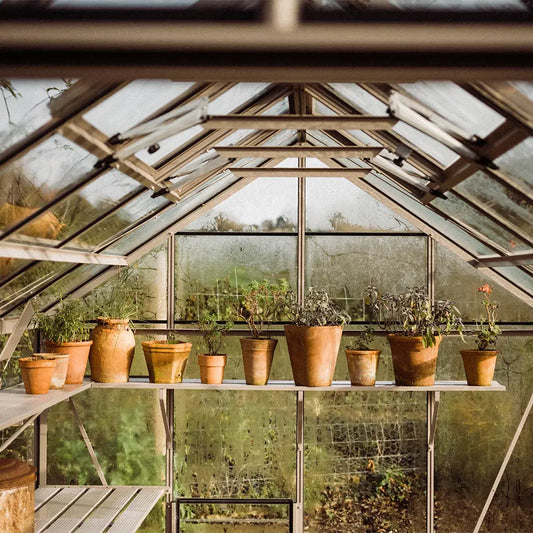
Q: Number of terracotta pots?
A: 11